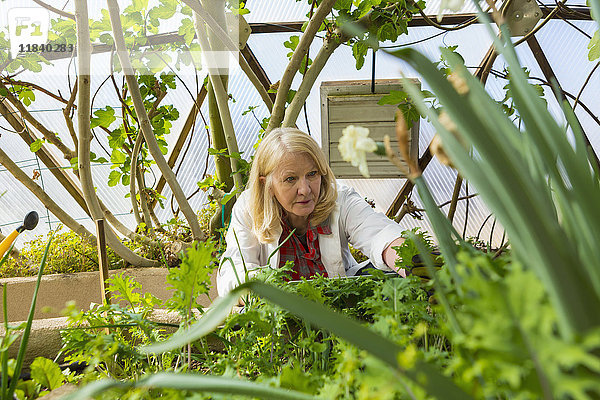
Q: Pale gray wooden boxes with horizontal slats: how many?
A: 1